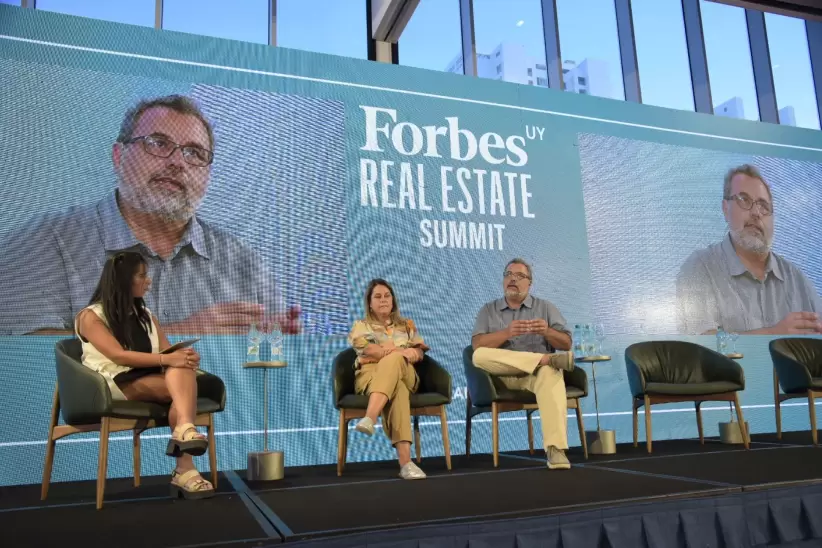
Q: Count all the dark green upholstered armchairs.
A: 5